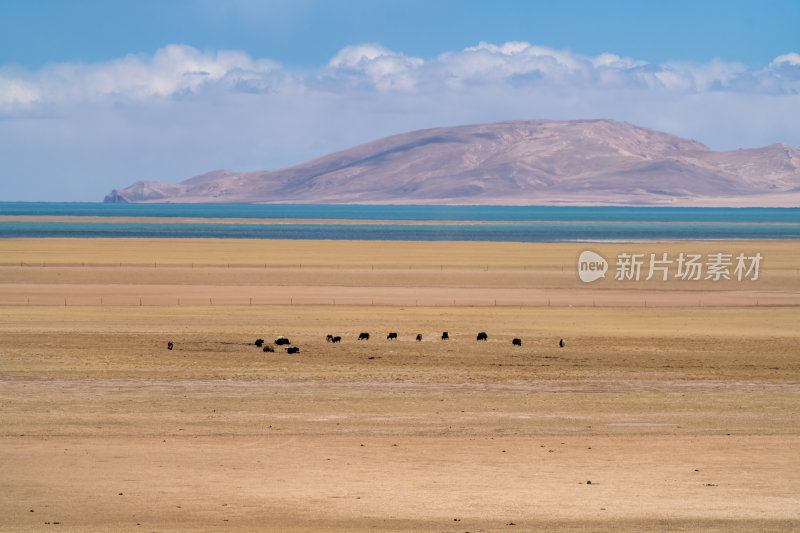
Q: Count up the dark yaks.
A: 14